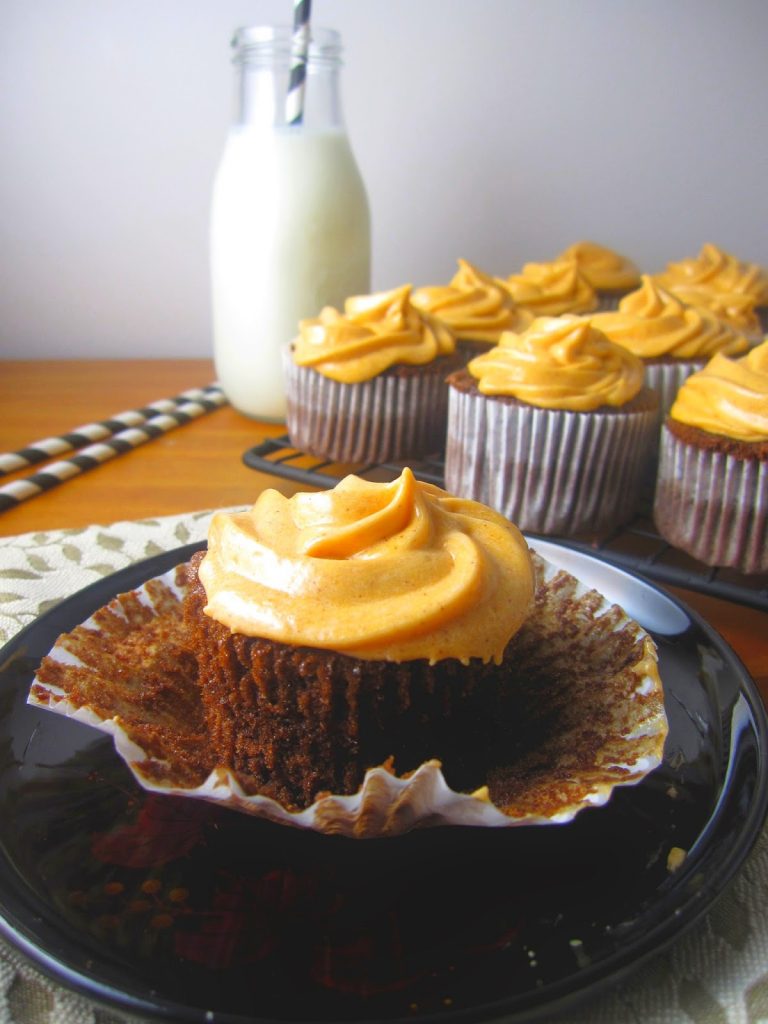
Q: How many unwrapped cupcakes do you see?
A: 1